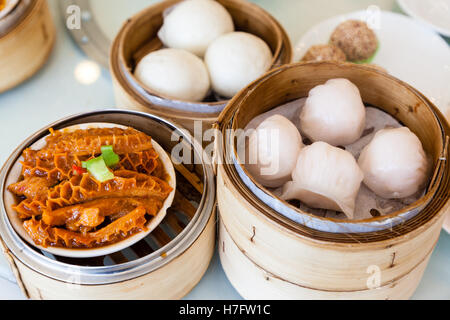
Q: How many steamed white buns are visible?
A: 3